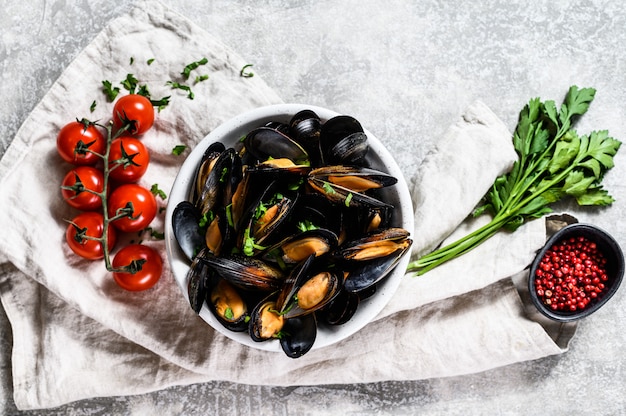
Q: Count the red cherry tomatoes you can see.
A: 7